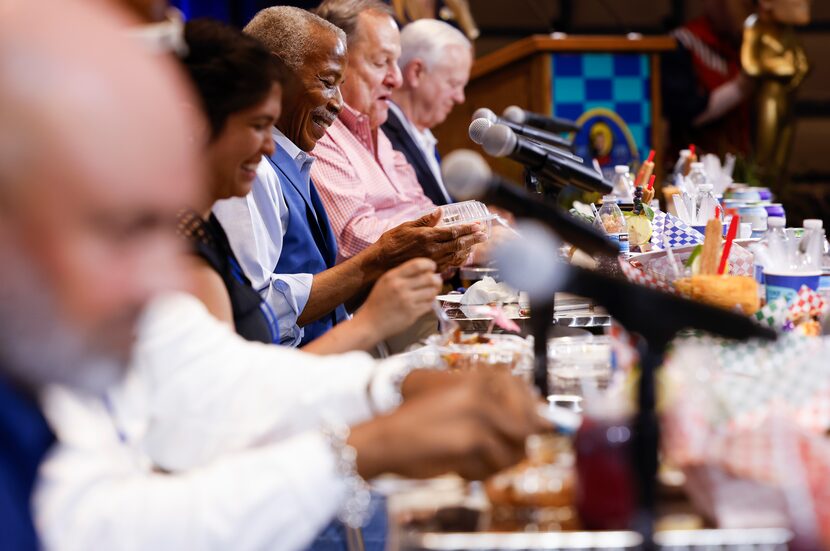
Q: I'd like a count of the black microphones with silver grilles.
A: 6